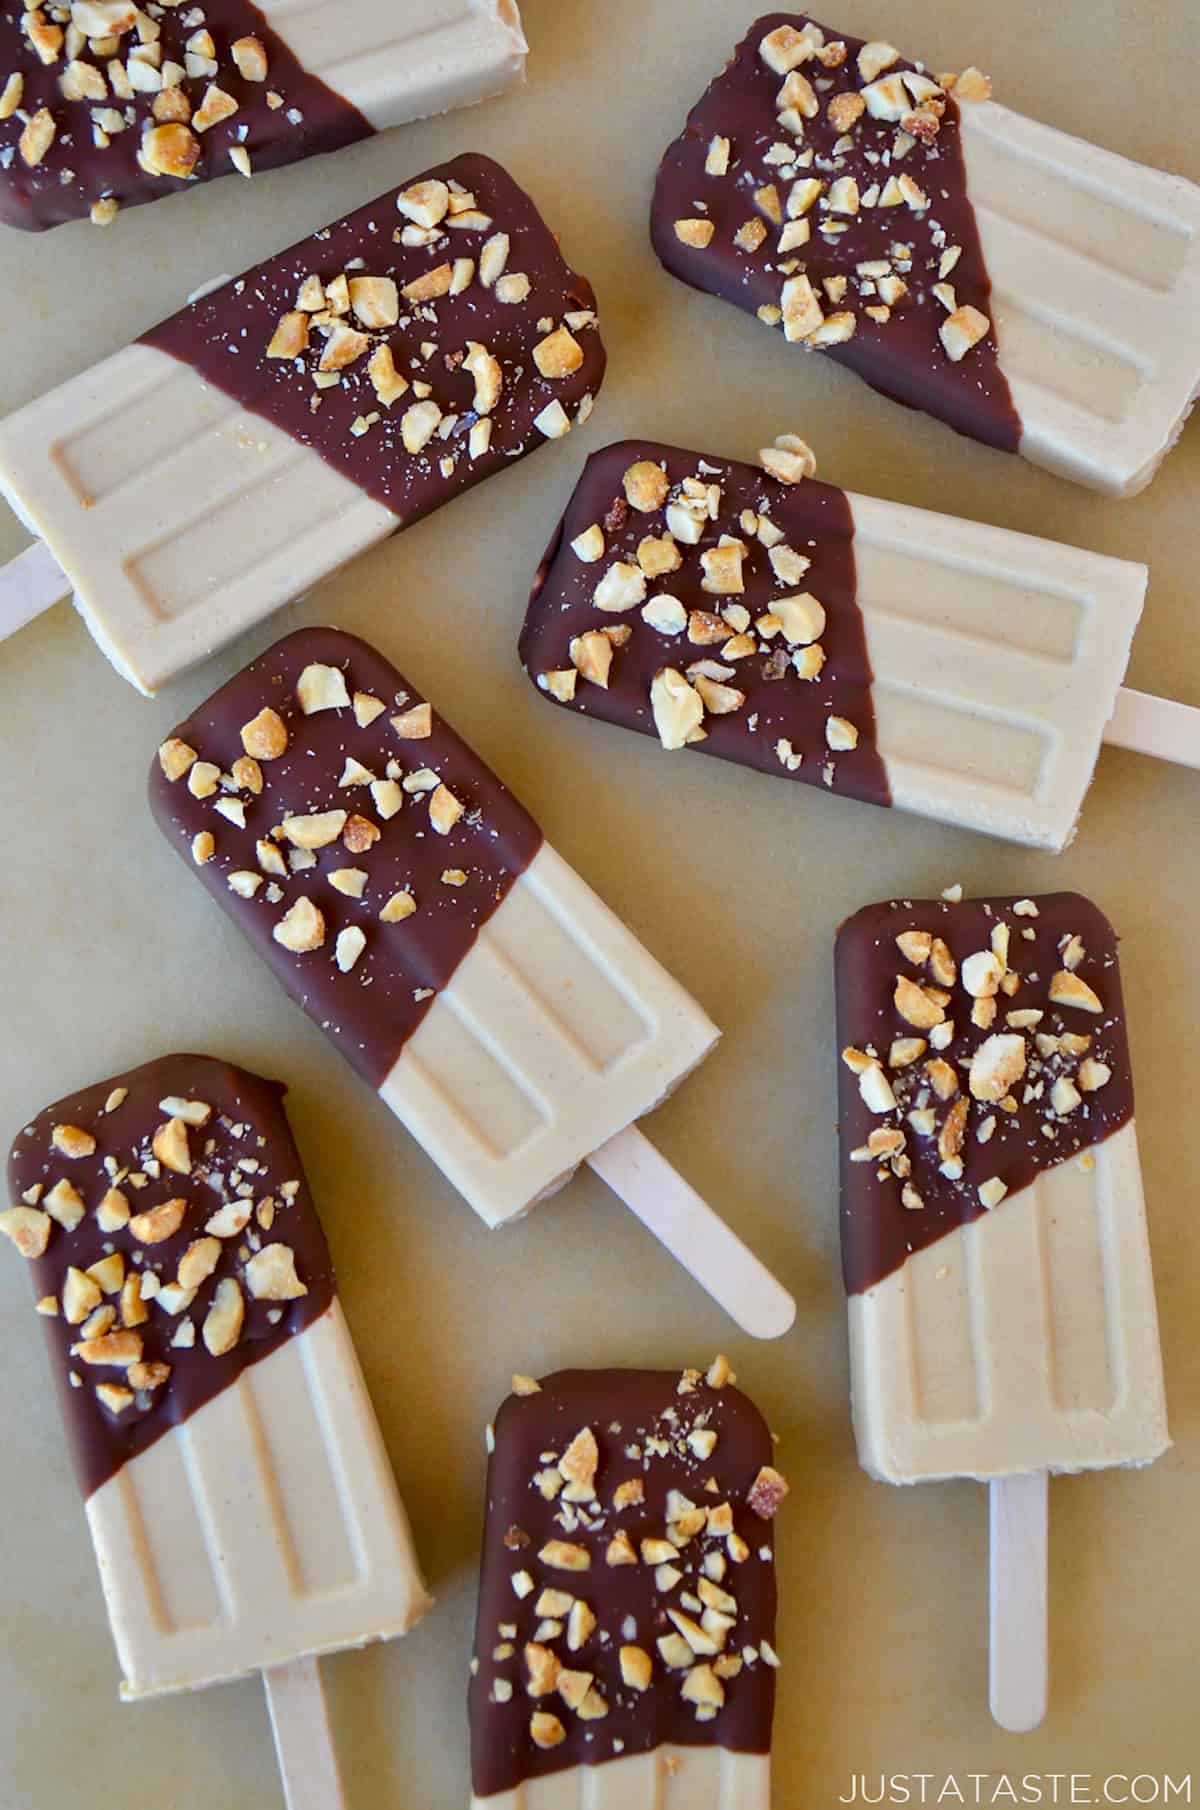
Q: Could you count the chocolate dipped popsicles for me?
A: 8